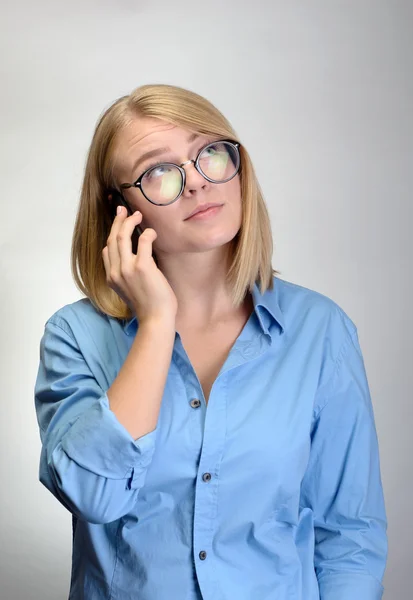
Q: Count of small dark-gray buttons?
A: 3